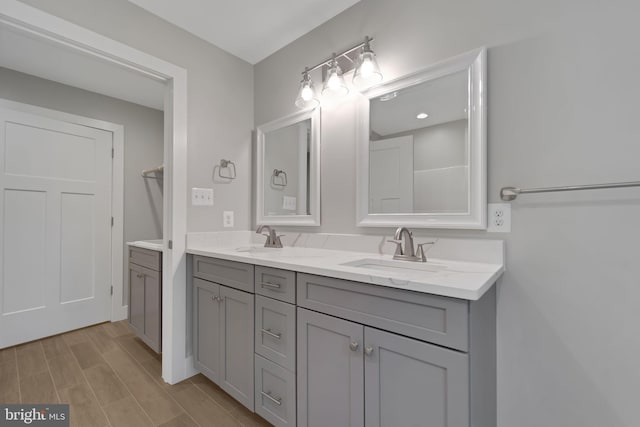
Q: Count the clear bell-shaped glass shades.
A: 3